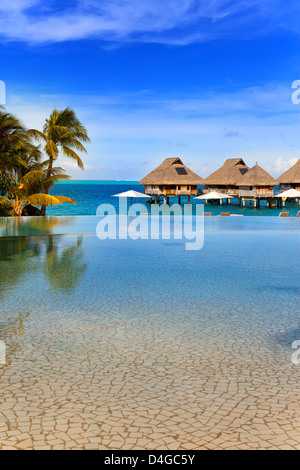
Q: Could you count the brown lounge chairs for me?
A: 4